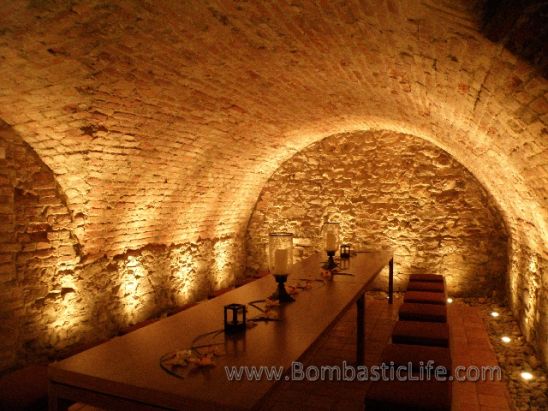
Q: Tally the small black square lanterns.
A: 2